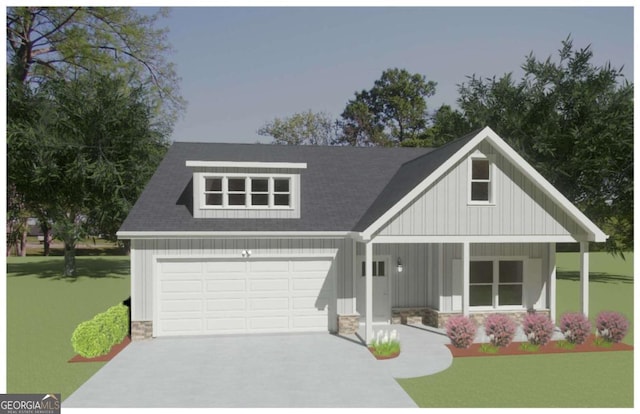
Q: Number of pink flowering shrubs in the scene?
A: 5